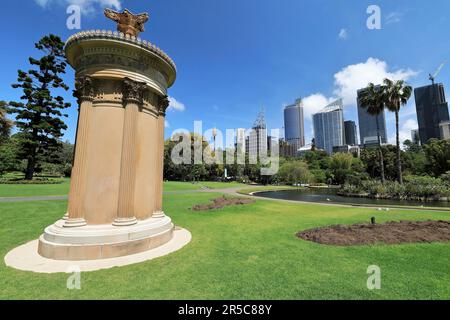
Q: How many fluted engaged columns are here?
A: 3